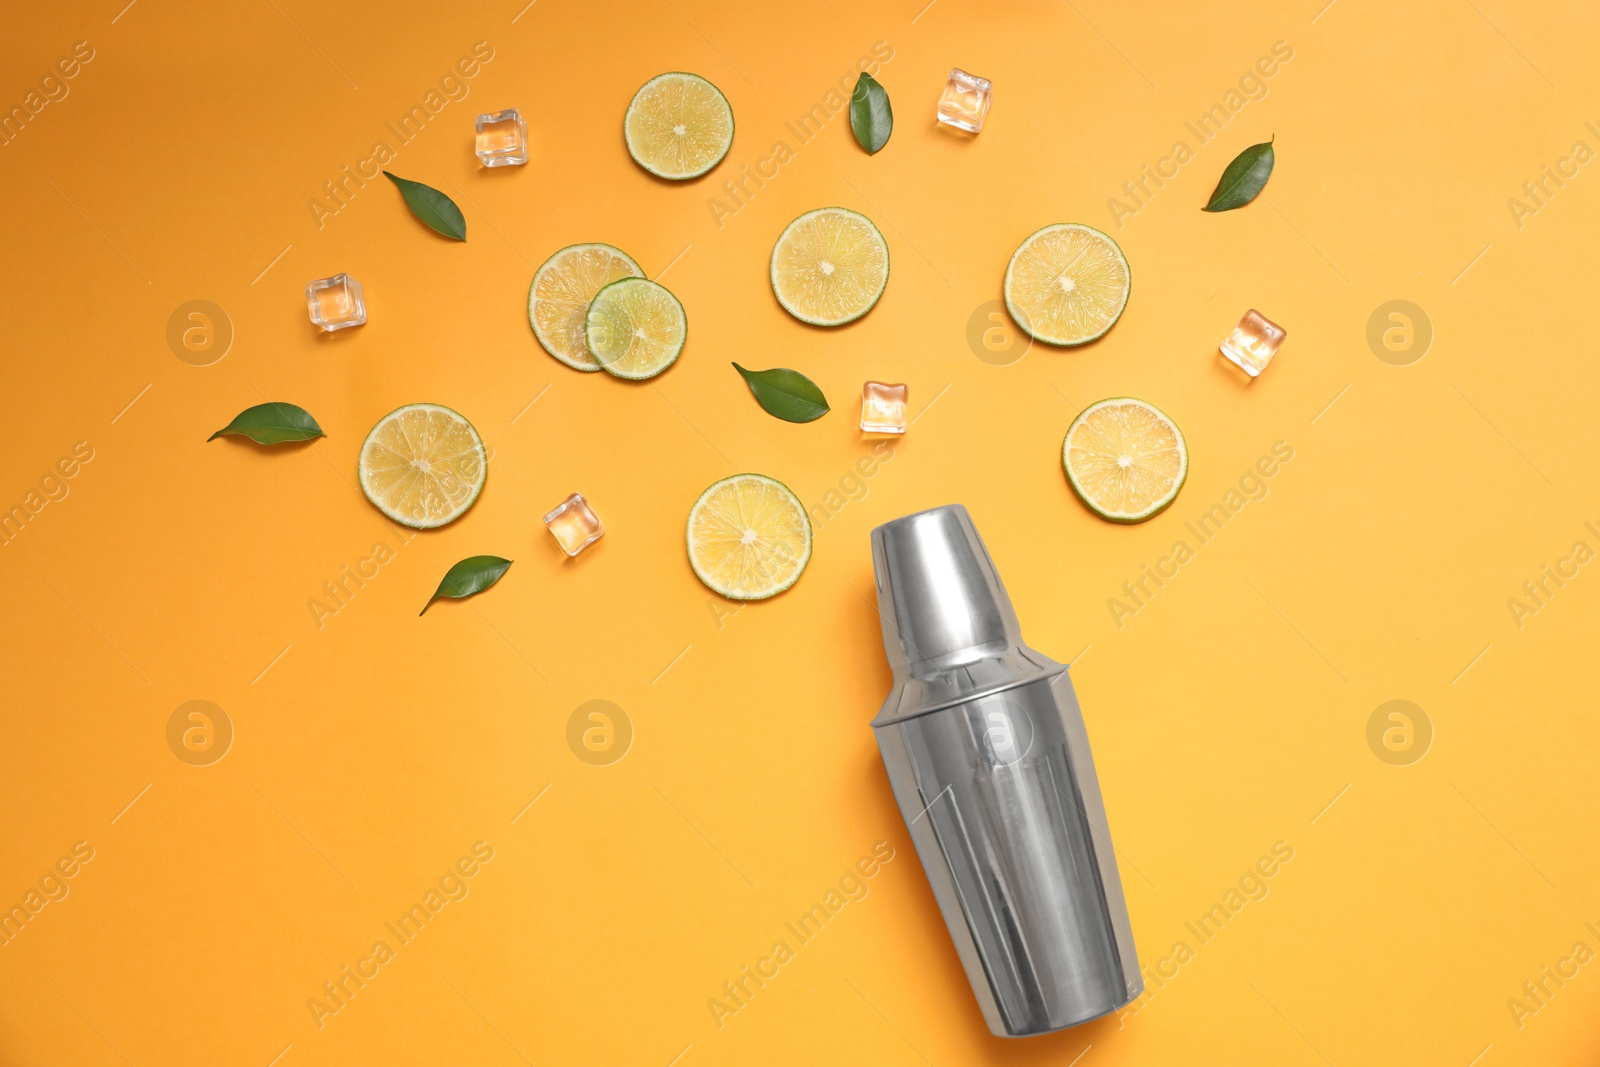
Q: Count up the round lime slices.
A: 8